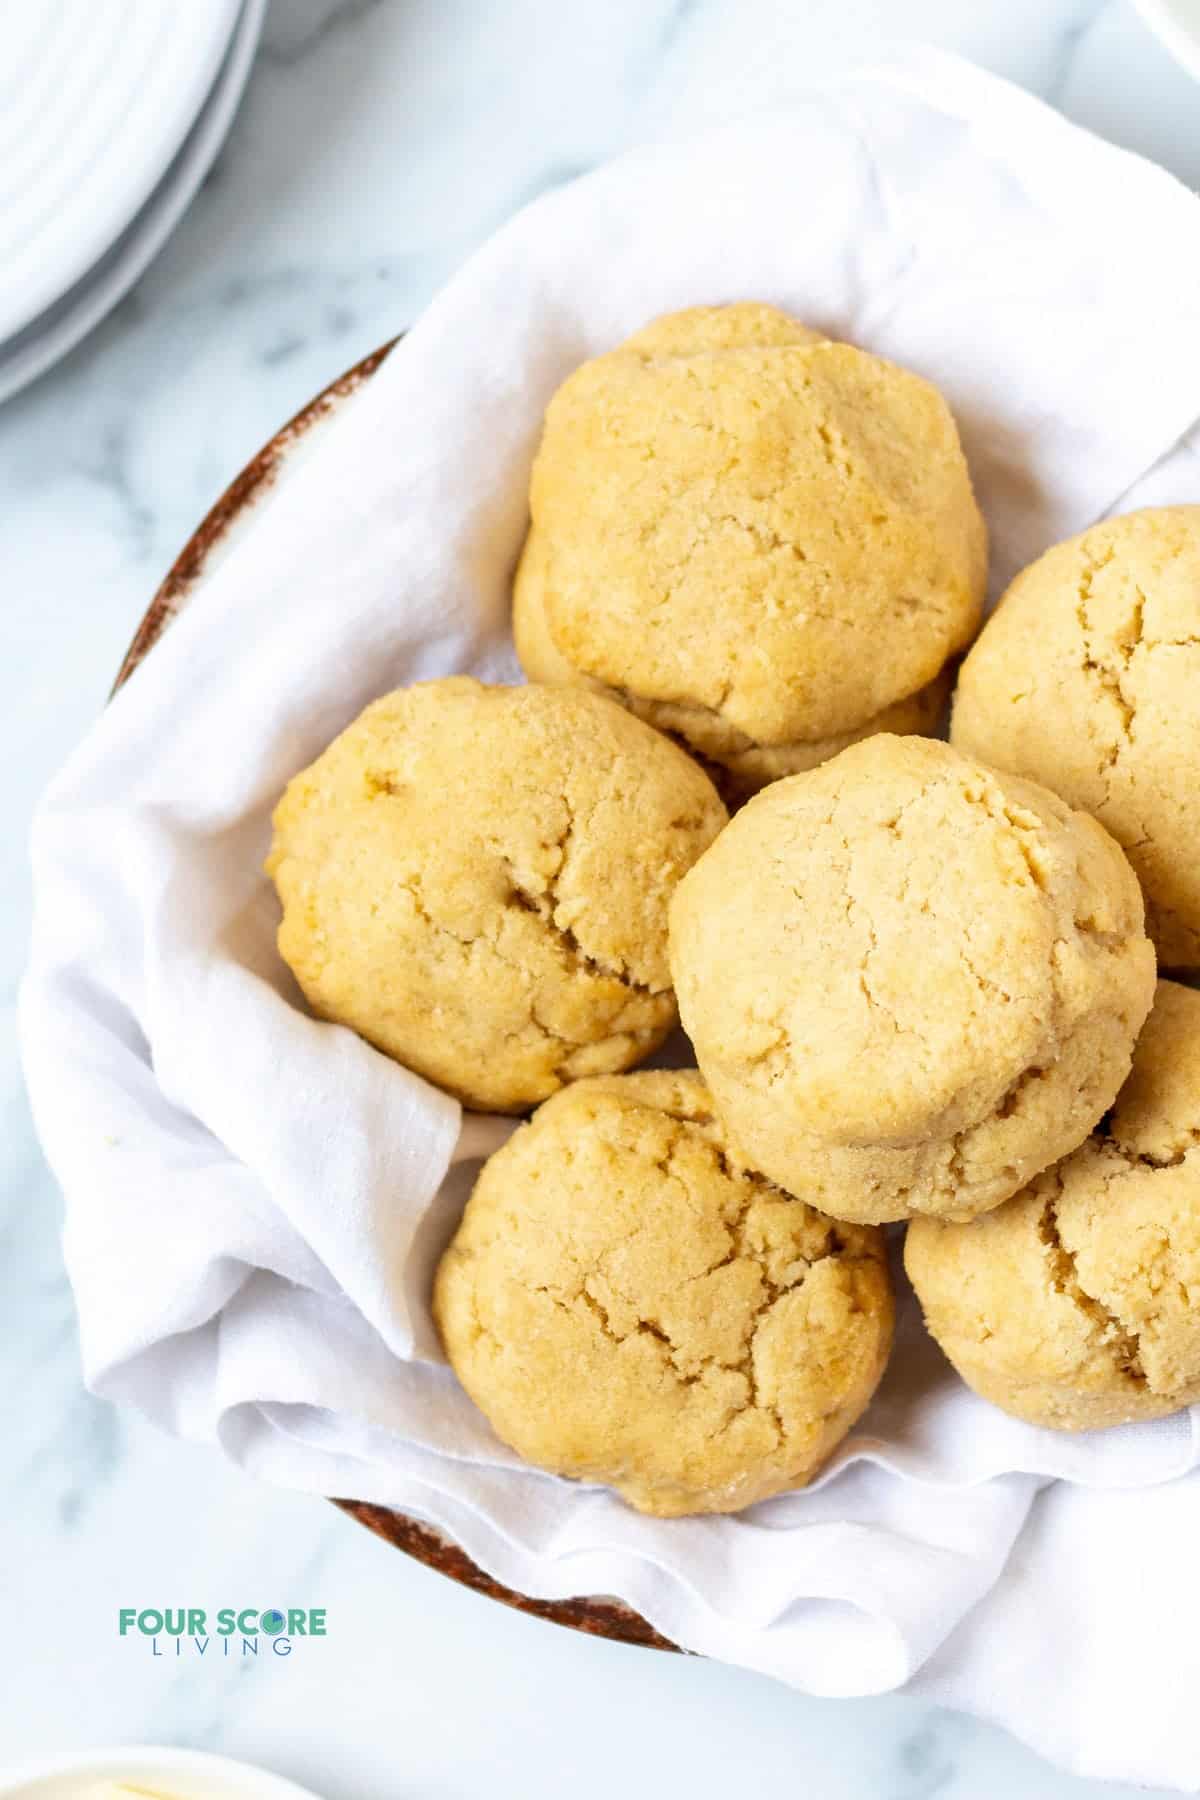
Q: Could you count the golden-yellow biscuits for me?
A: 6